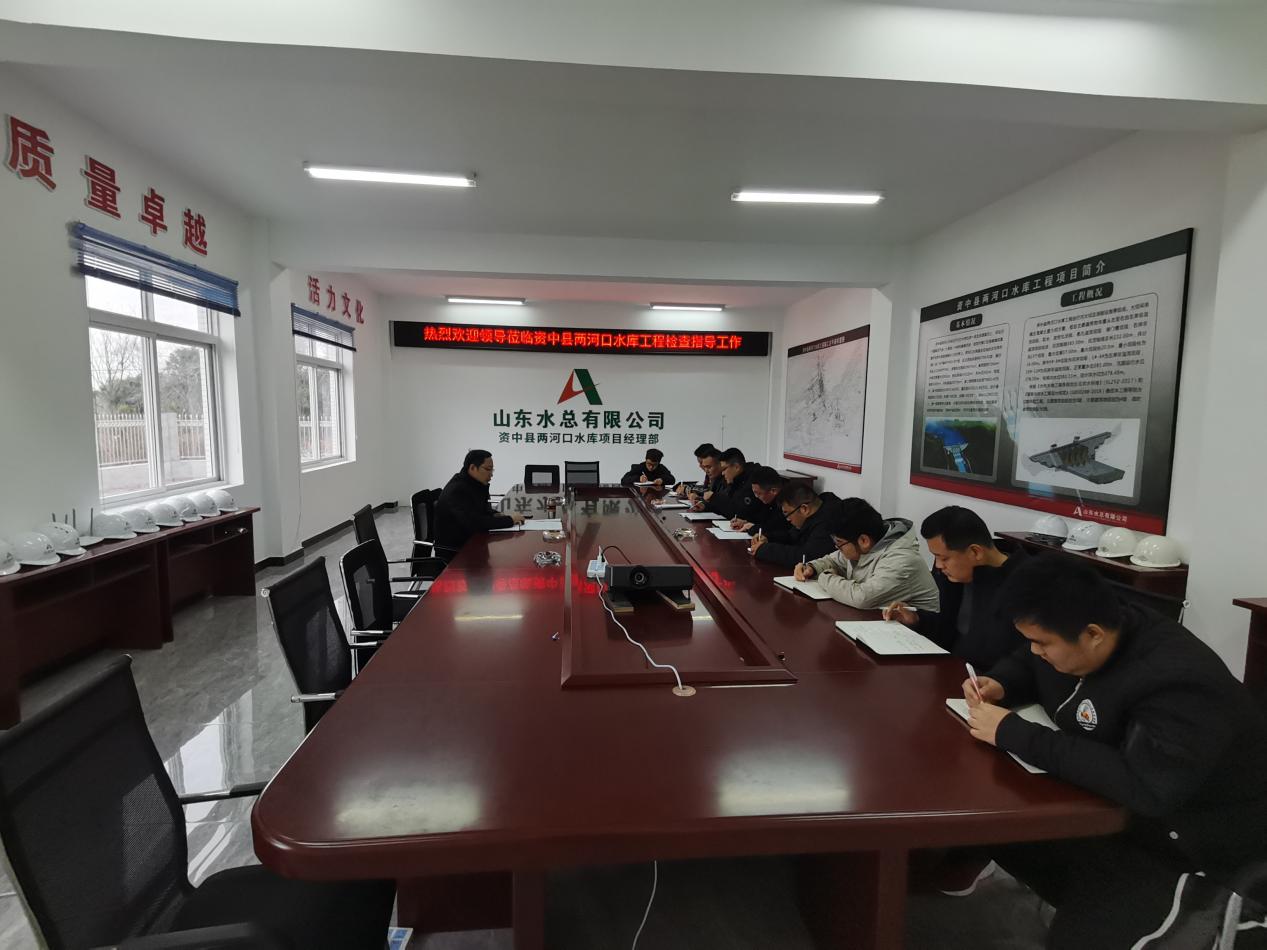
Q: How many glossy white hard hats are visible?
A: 13